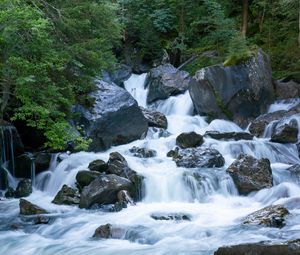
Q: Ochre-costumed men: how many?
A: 0